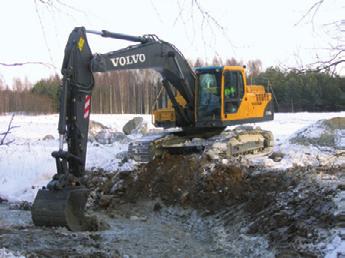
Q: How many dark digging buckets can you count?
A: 1